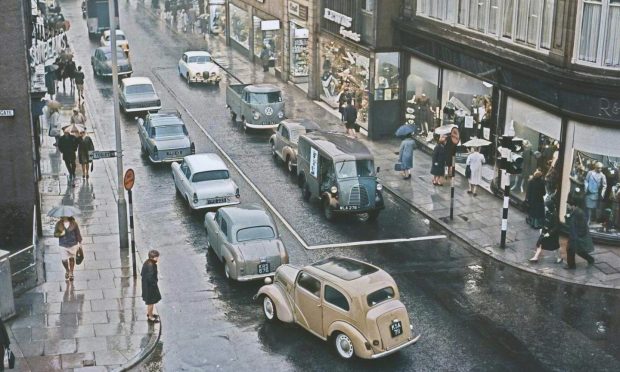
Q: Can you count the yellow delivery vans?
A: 0